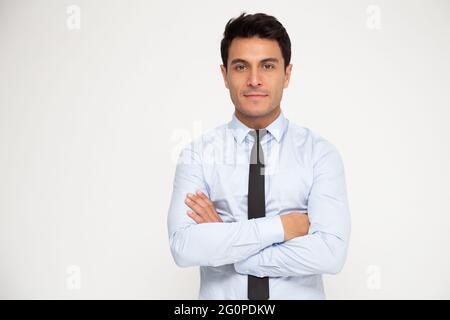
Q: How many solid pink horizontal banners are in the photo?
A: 0